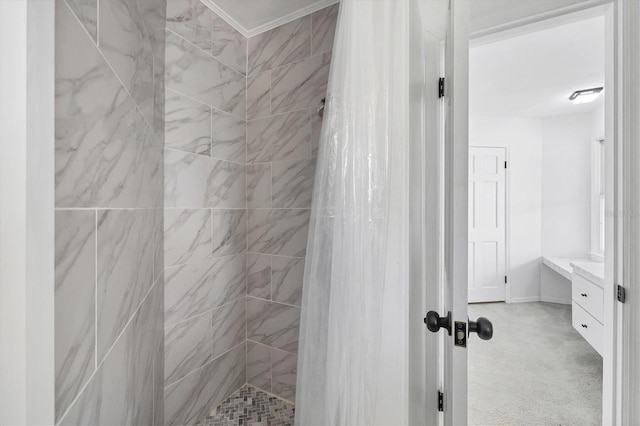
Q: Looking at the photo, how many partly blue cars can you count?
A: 0